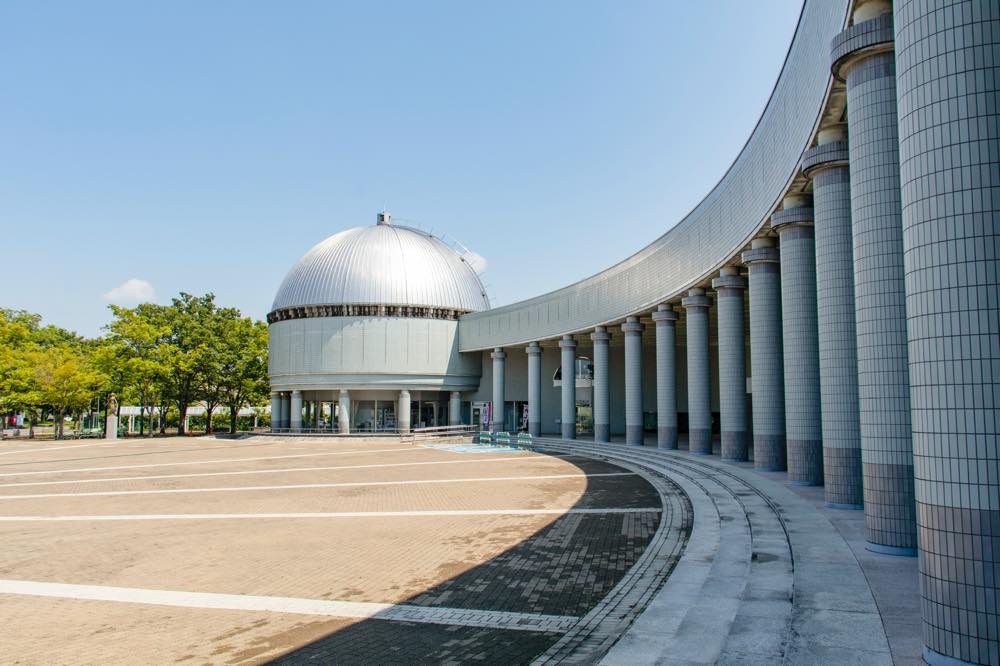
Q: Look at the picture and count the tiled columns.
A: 13